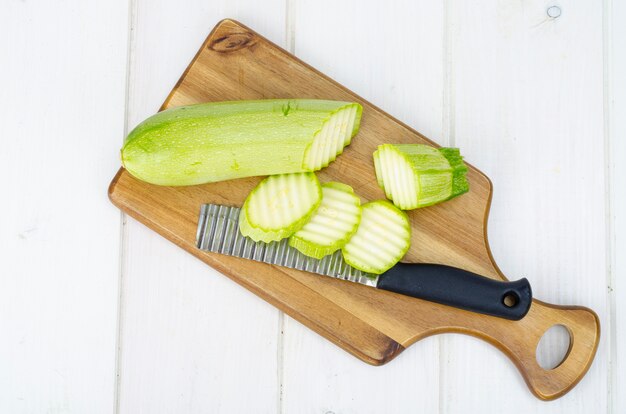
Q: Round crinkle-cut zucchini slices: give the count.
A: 3